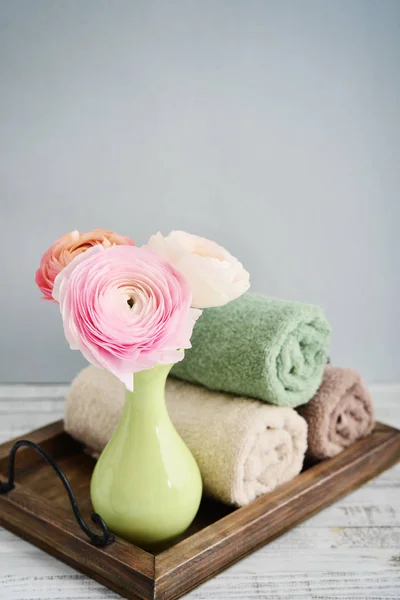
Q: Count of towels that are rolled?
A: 3